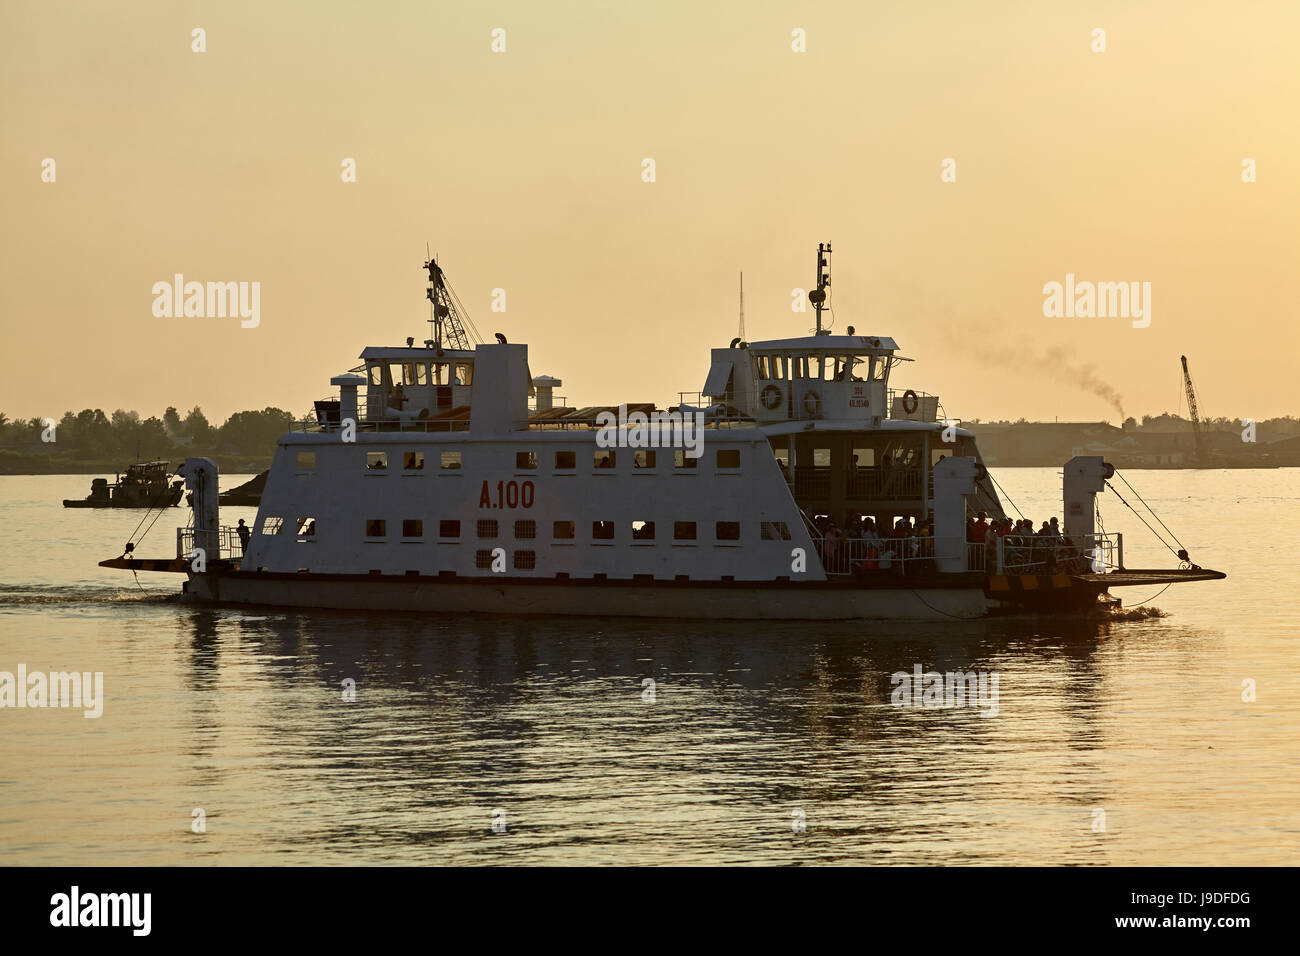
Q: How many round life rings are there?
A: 3